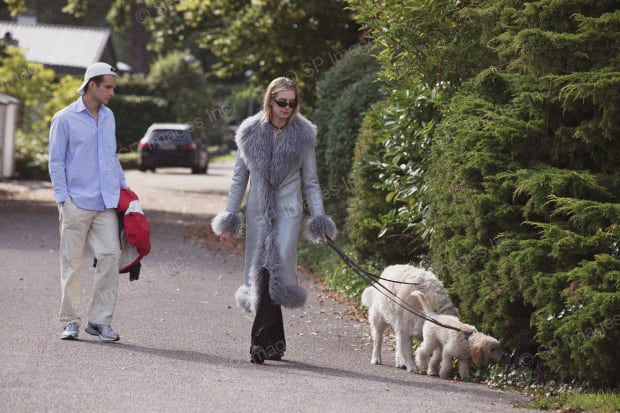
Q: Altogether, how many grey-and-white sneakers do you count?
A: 2